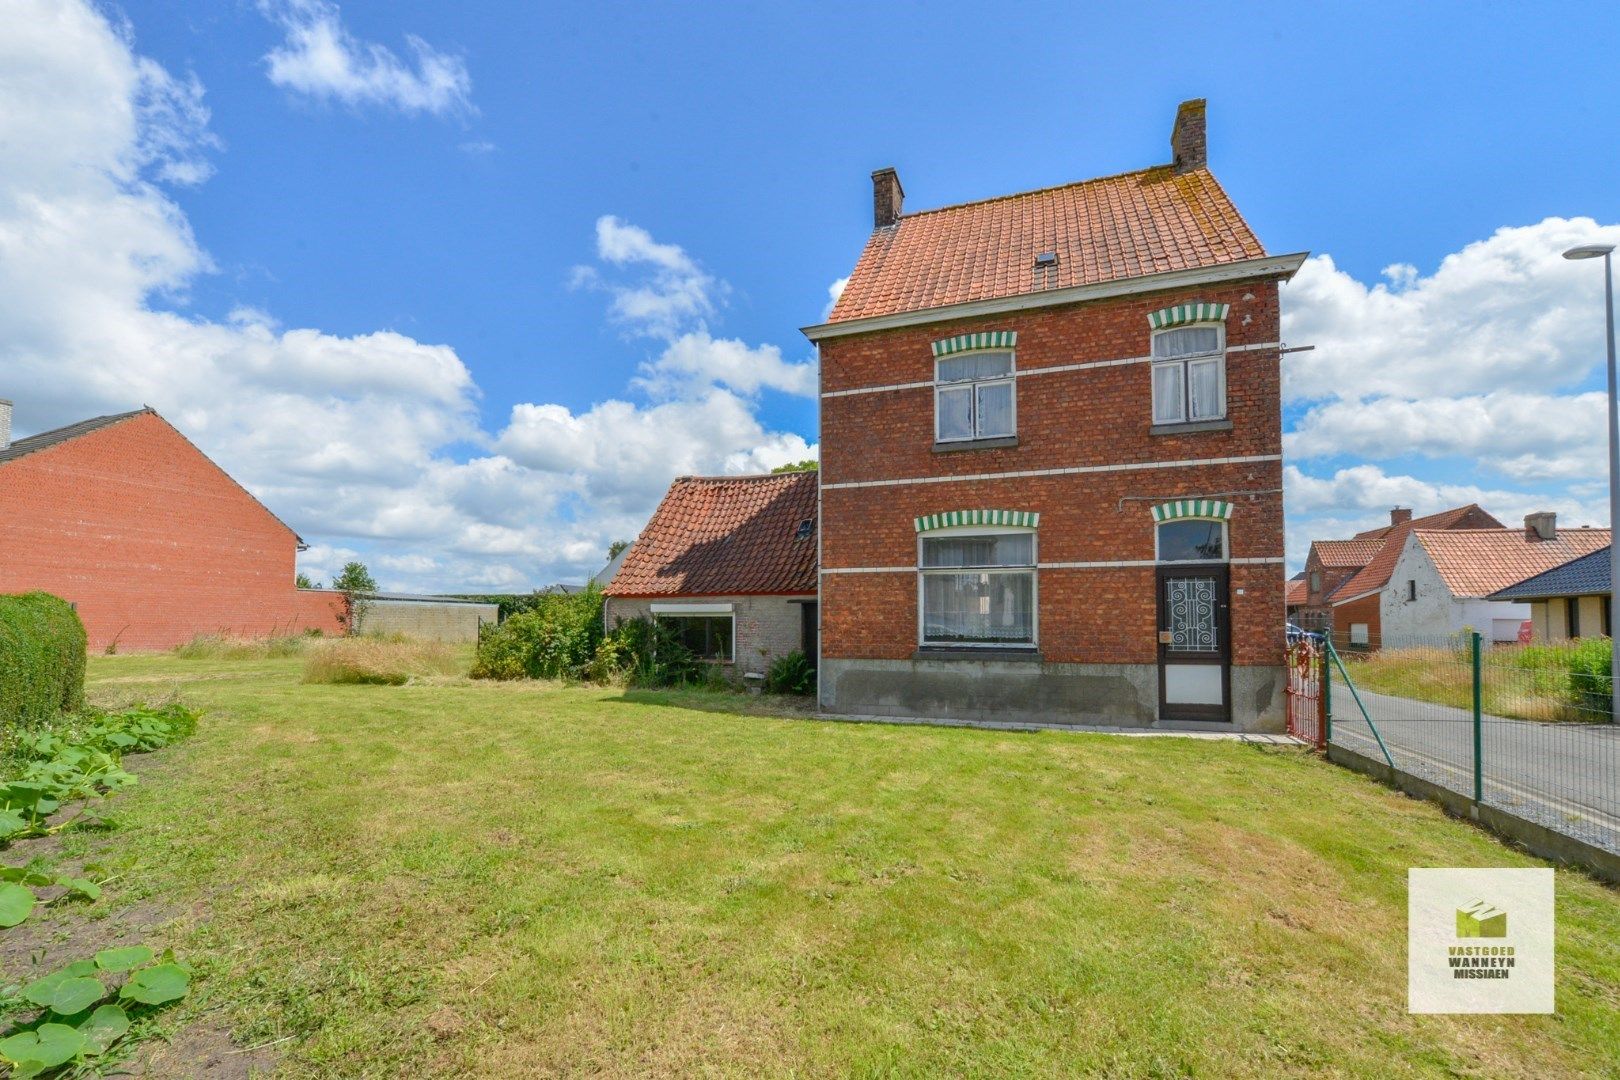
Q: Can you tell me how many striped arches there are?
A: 4